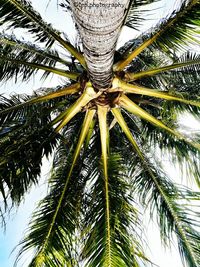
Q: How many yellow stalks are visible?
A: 11